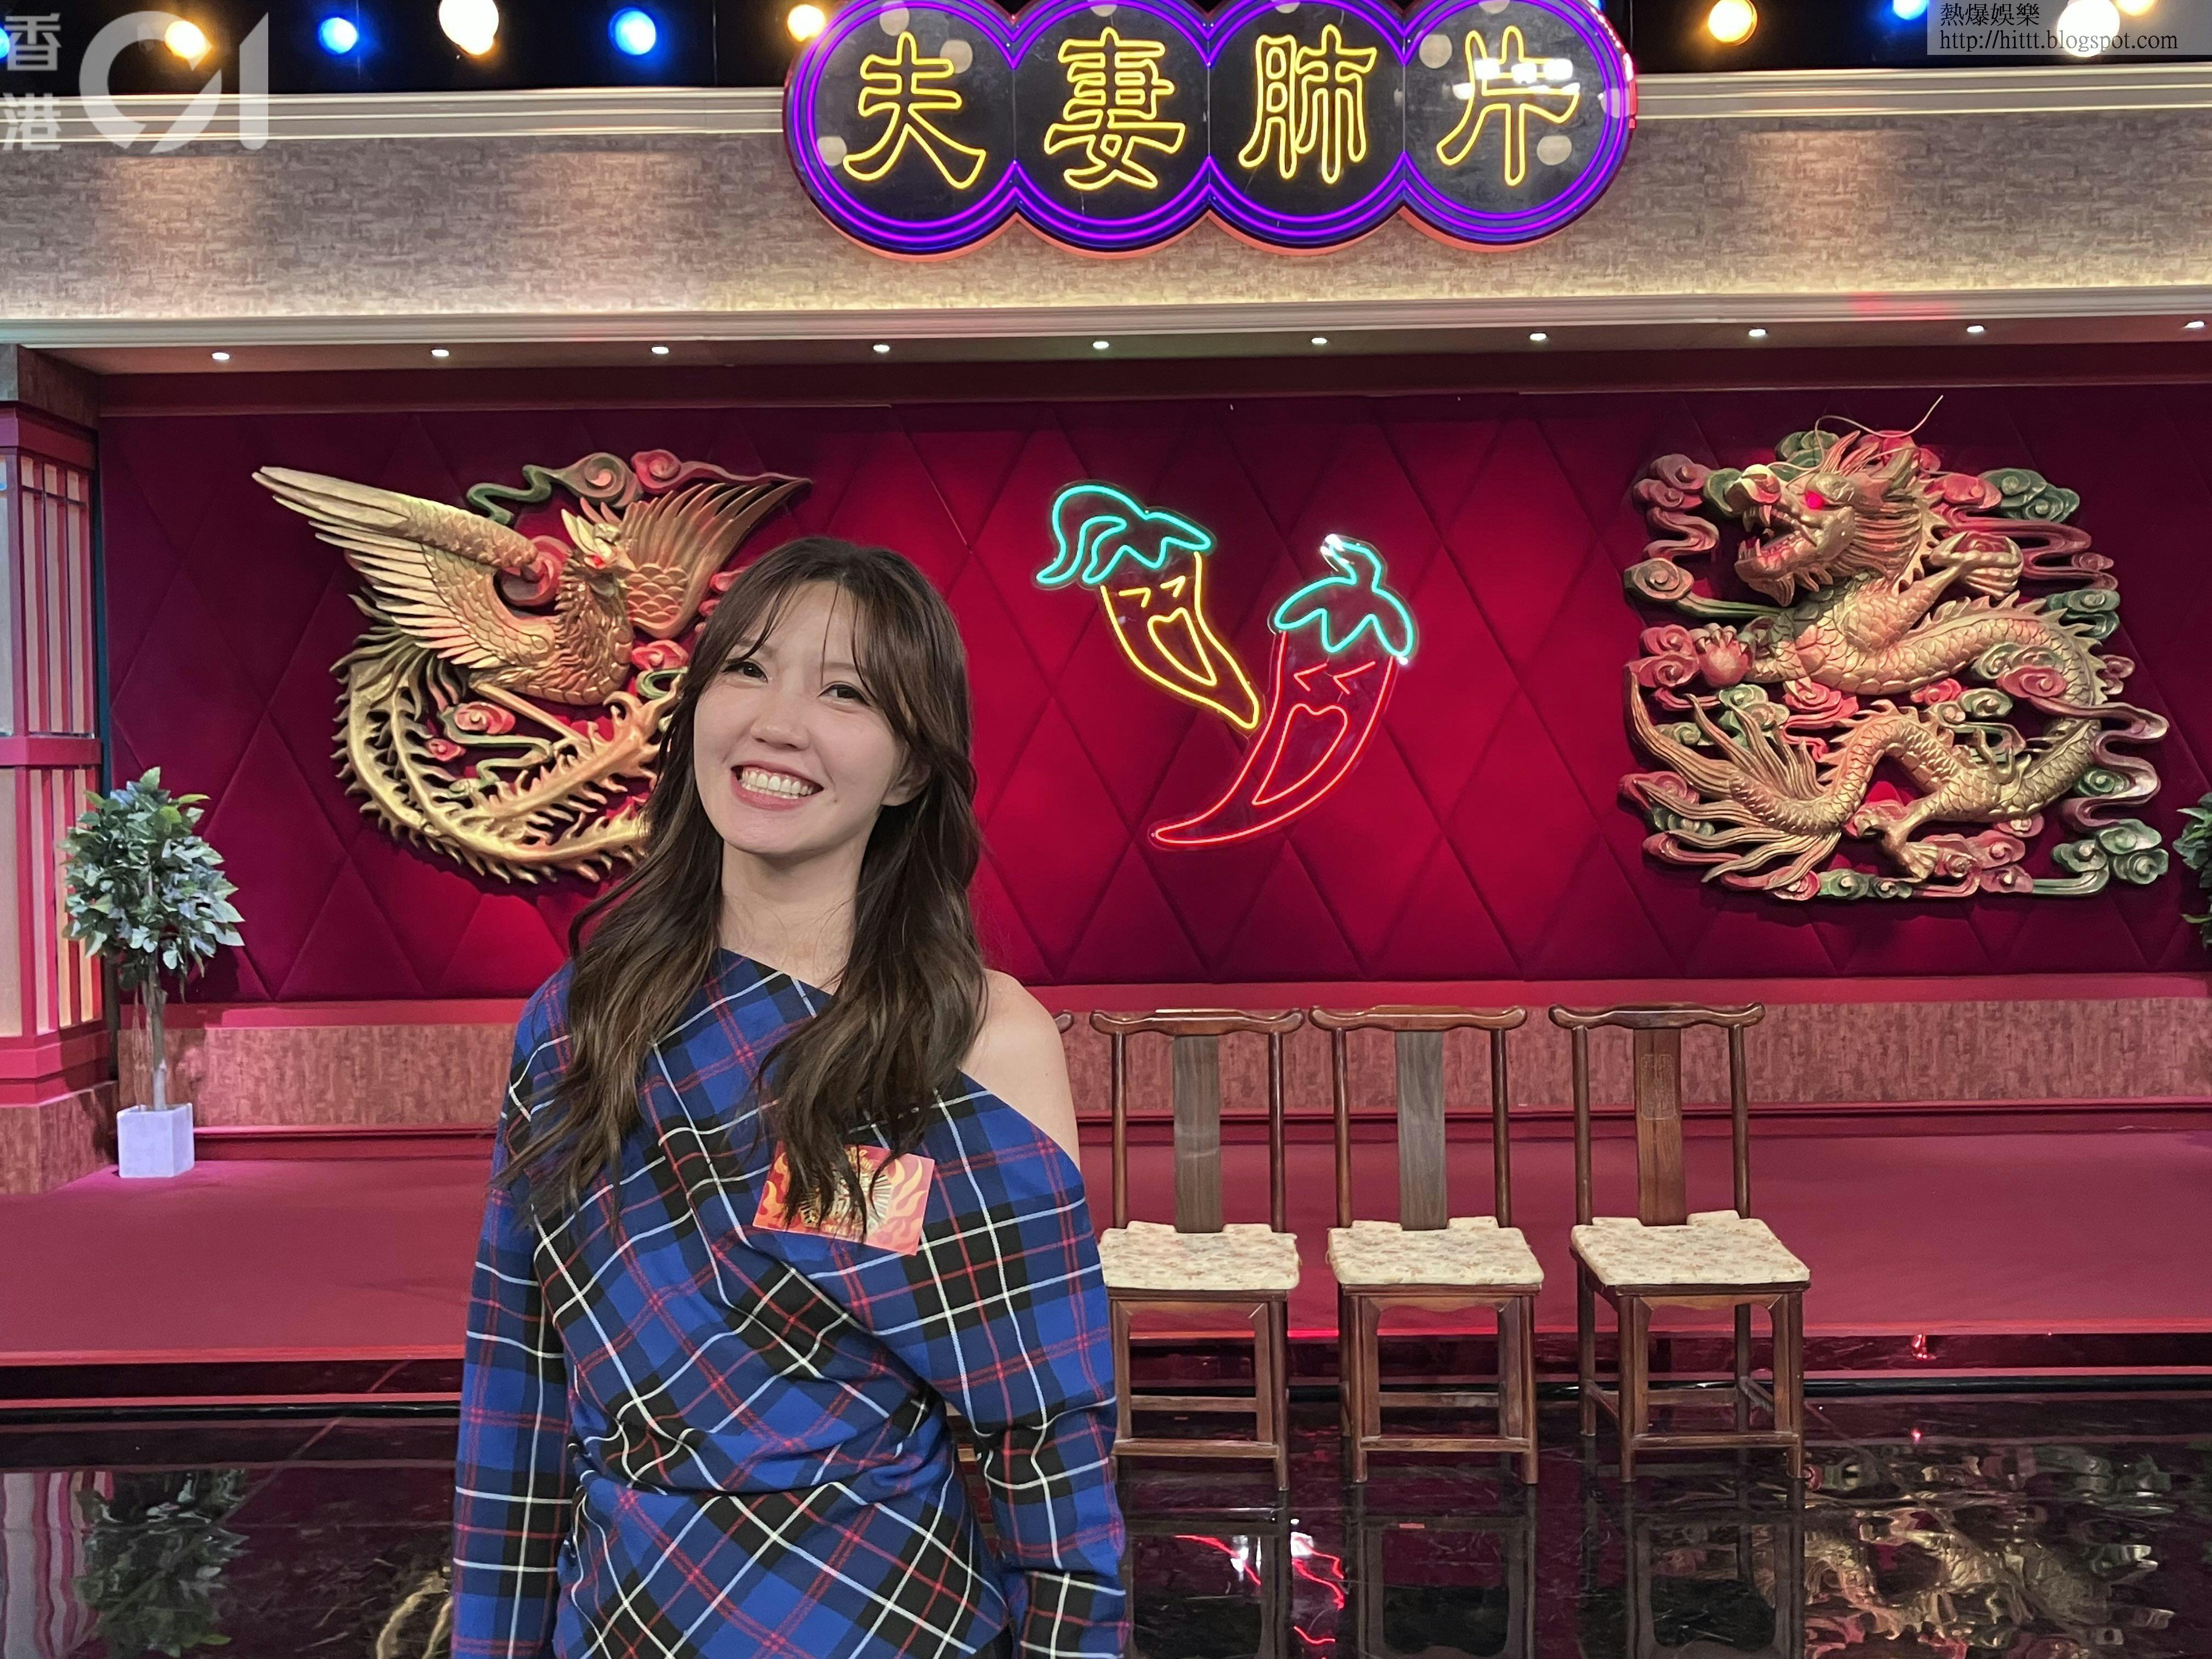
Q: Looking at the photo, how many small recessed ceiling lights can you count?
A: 10